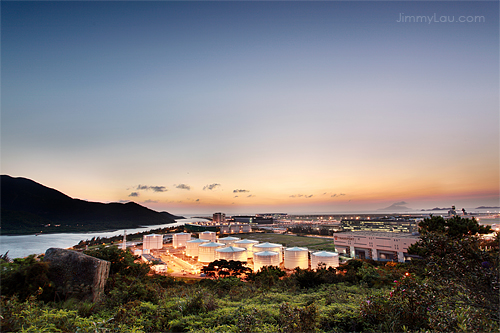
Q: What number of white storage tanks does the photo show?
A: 12